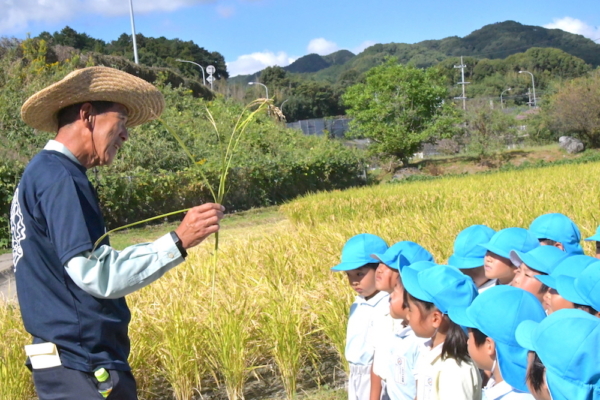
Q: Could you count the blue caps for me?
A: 13